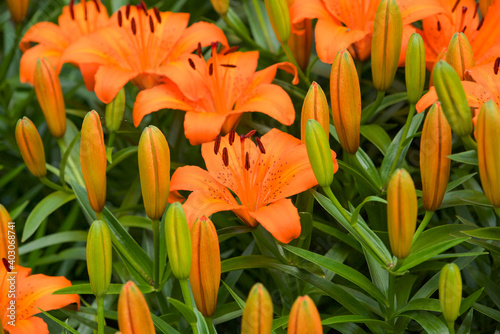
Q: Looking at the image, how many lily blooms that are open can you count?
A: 8